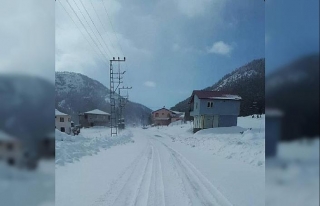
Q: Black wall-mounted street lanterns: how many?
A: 0